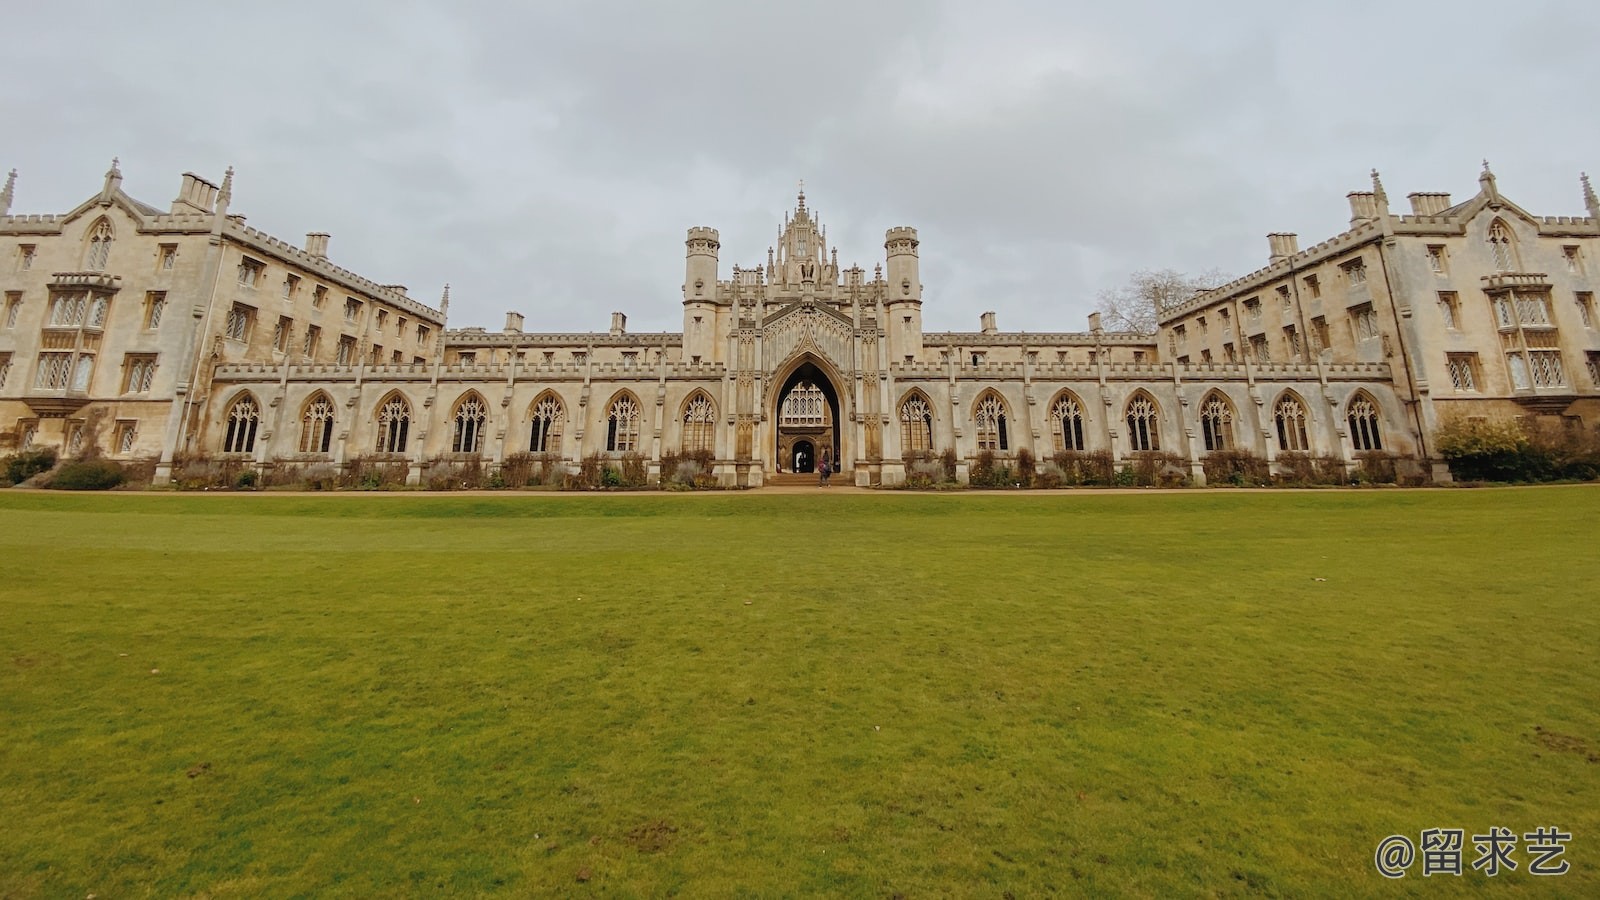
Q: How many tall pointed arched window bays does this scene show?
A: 14